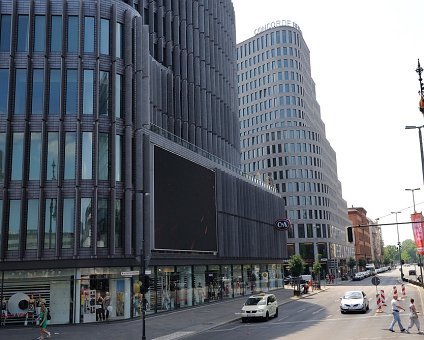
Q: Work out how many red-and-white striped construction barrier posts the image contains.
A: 4